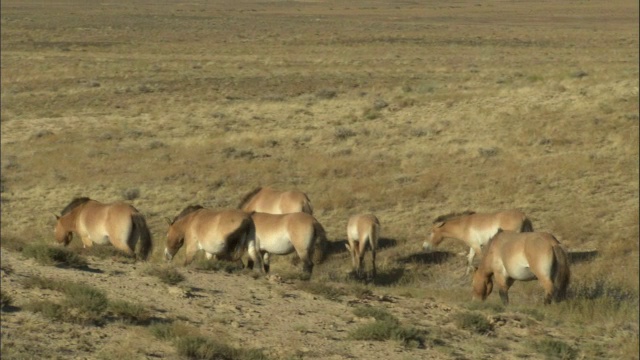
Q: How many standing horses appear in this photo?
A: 7